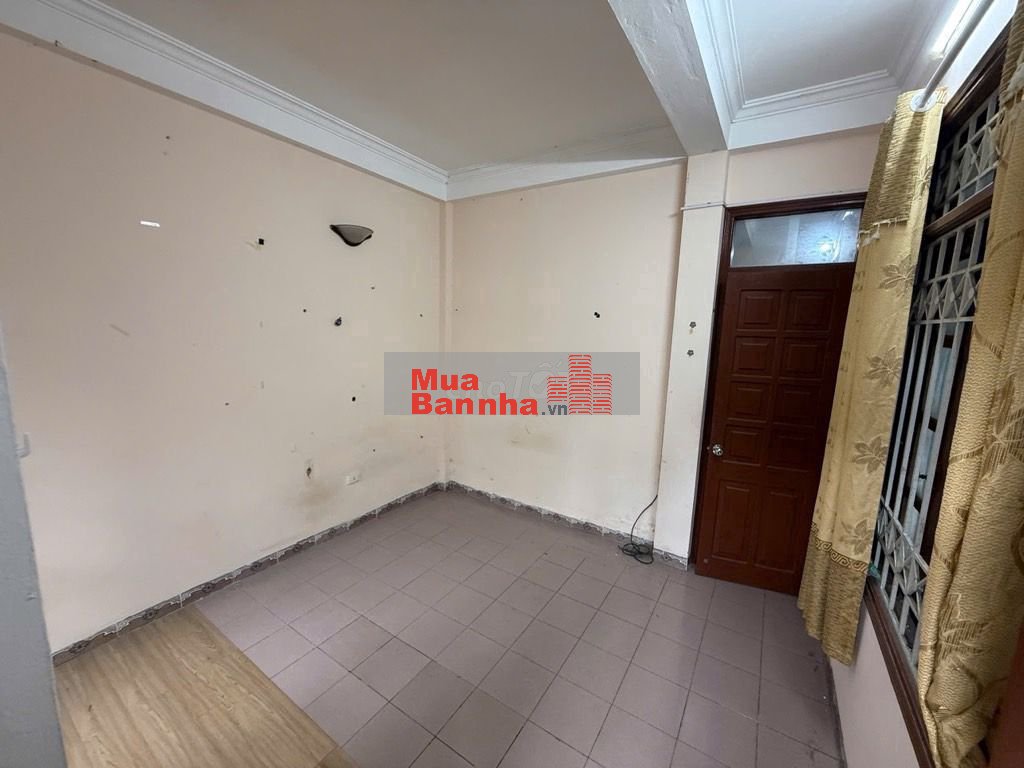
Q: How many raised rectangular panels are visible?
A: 10